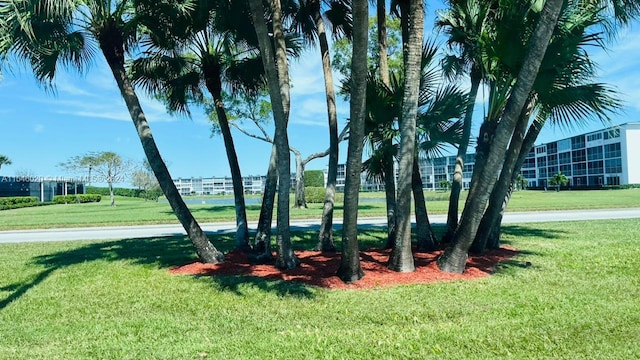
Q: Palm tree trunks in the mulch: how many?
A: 13